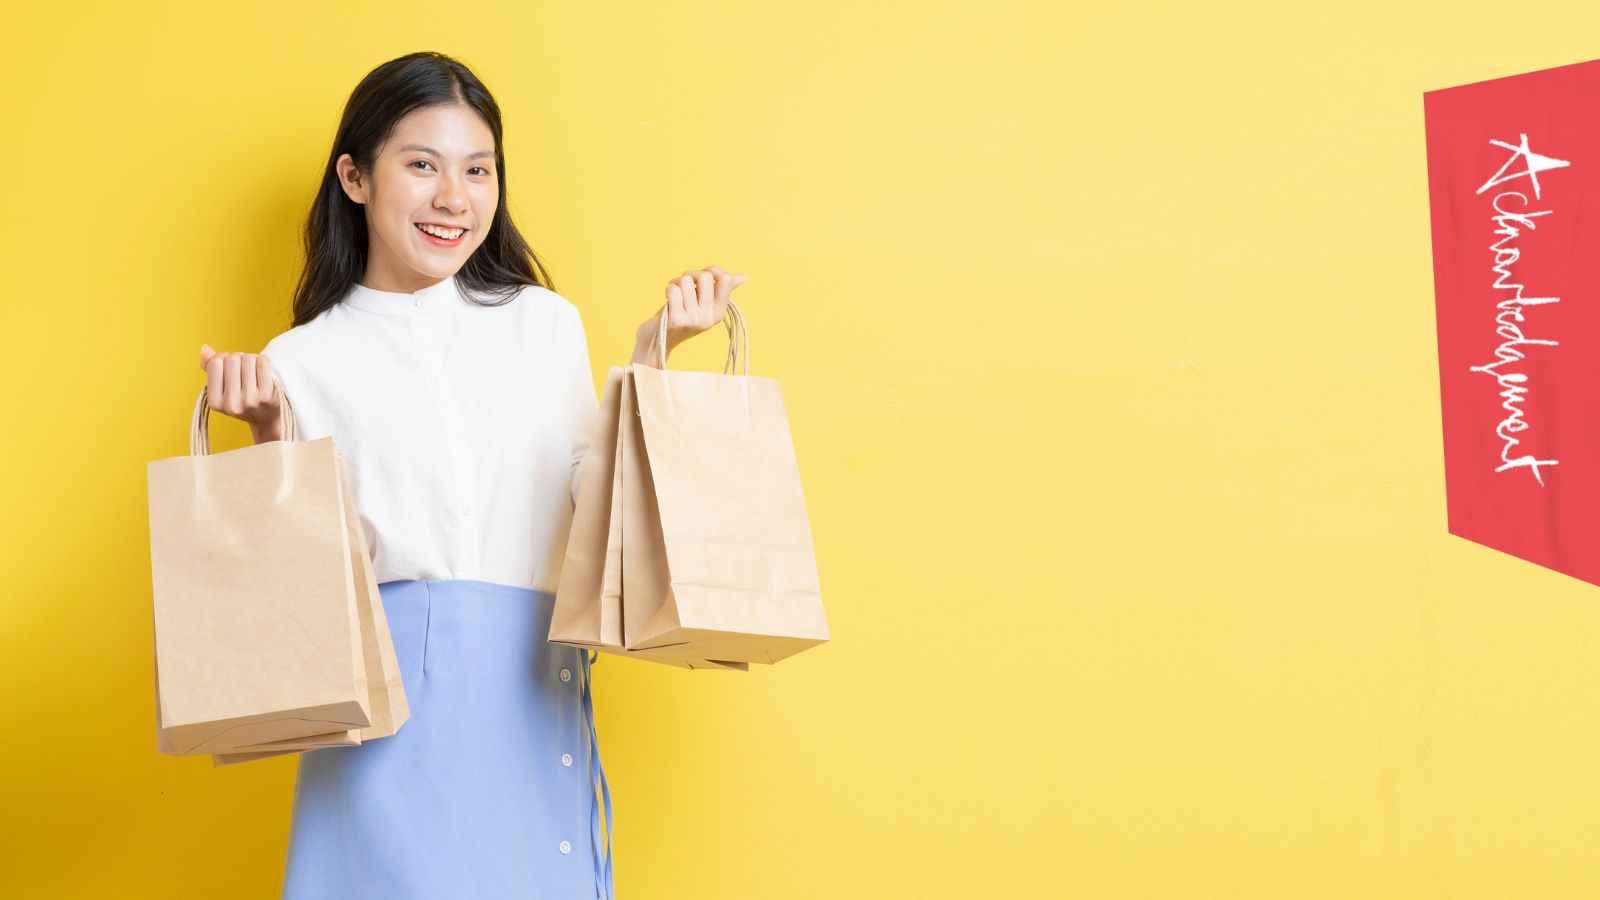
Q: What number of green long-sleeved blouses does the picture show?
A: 0